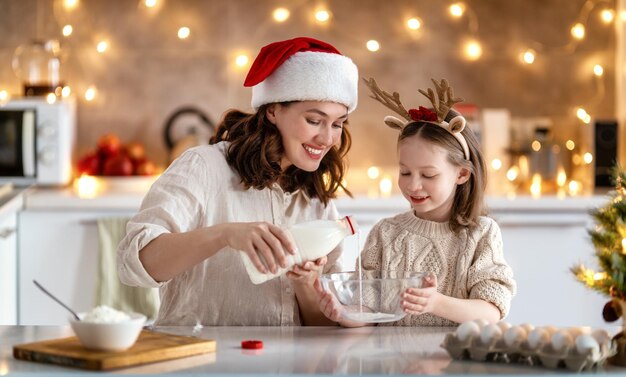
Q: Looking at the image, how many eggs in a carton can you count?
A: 12